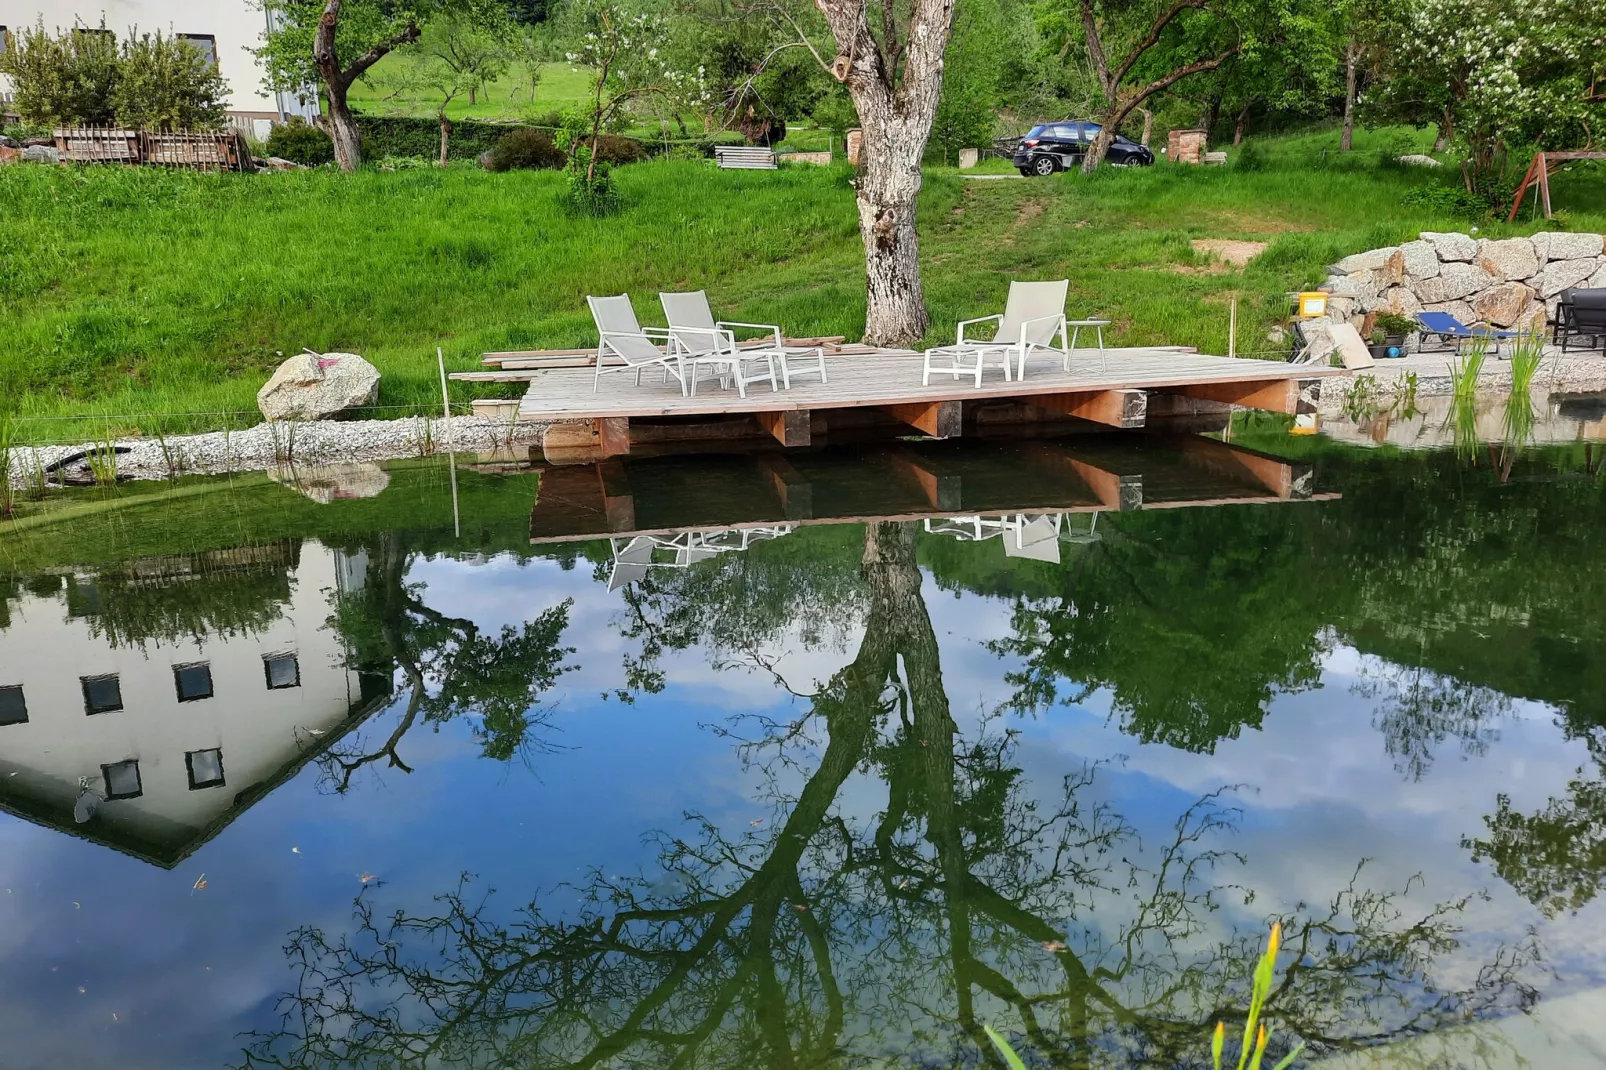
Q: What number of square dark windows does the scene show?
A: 6